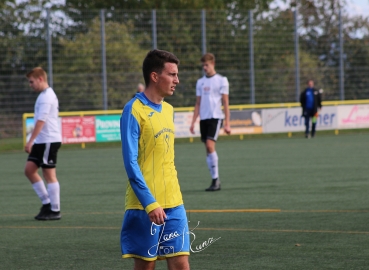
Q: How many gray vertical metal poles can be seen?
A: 7